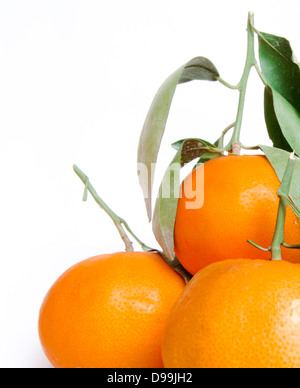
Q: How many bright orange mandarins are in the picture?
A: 3